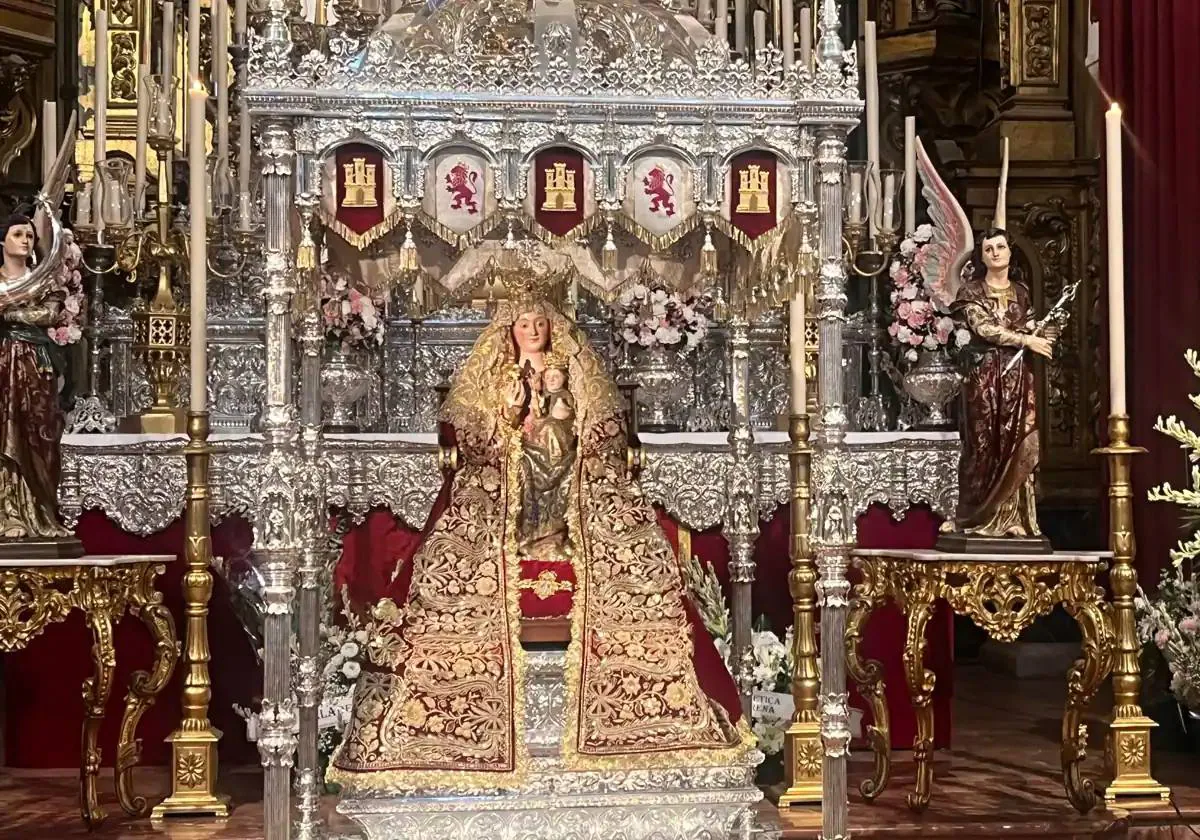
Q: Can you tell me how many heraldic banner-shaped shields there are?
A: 5